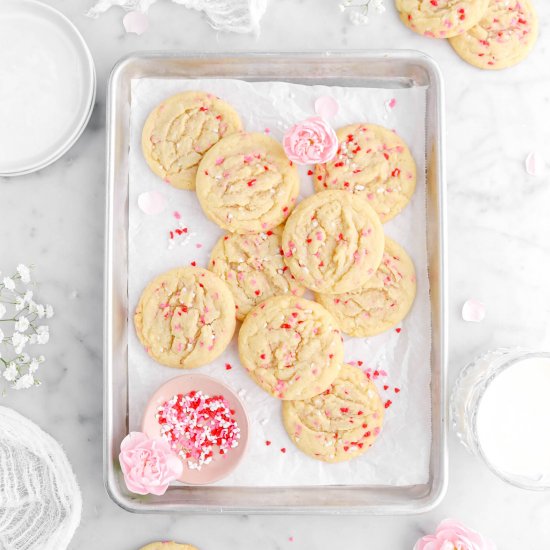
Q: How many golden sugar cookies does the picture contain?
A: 12